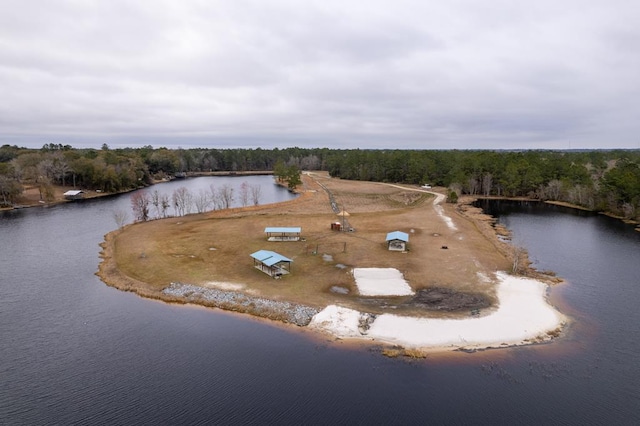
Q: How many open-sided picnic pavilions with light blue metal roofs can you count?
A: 3